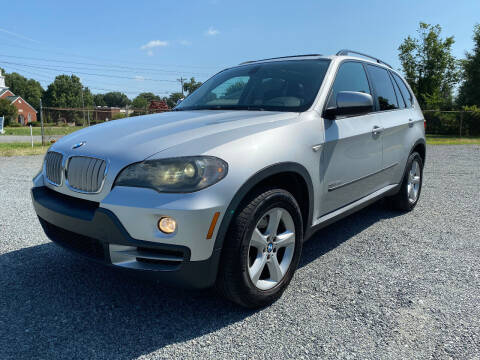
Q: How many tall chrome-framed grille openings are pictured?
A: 2